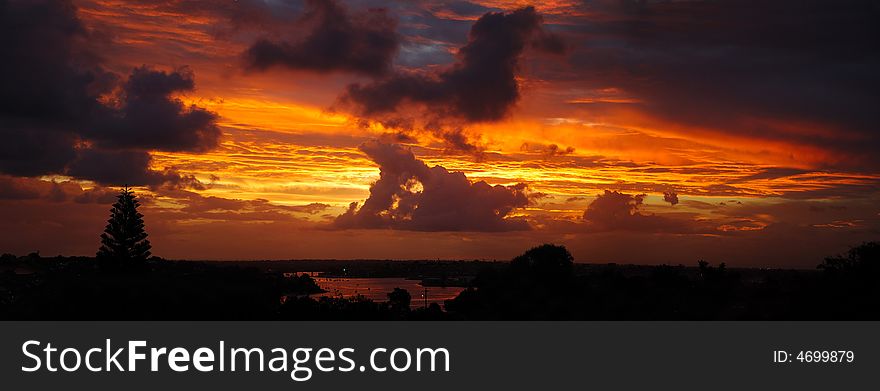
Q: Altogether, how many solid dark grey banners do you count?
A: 1